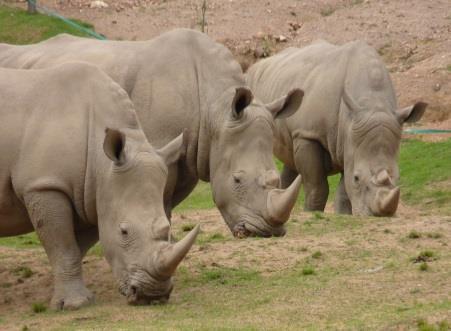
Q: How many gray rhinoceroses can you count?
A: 3